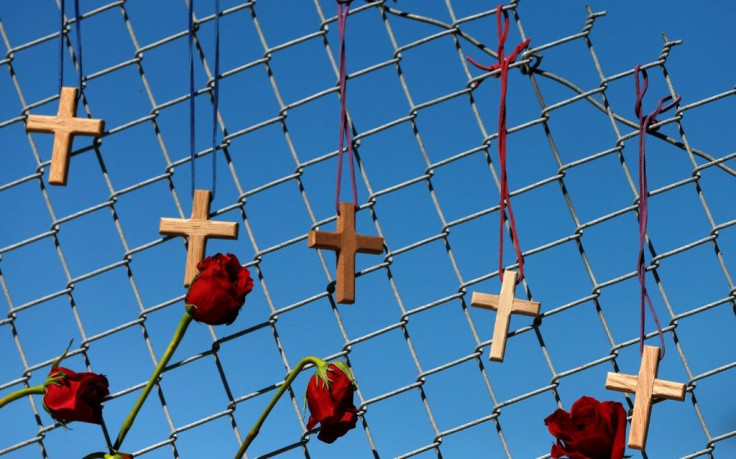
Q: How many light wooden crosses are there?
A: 4